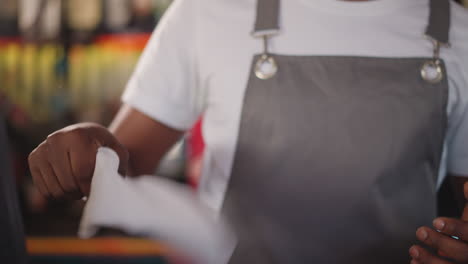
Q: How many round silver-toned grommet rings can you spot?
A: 2